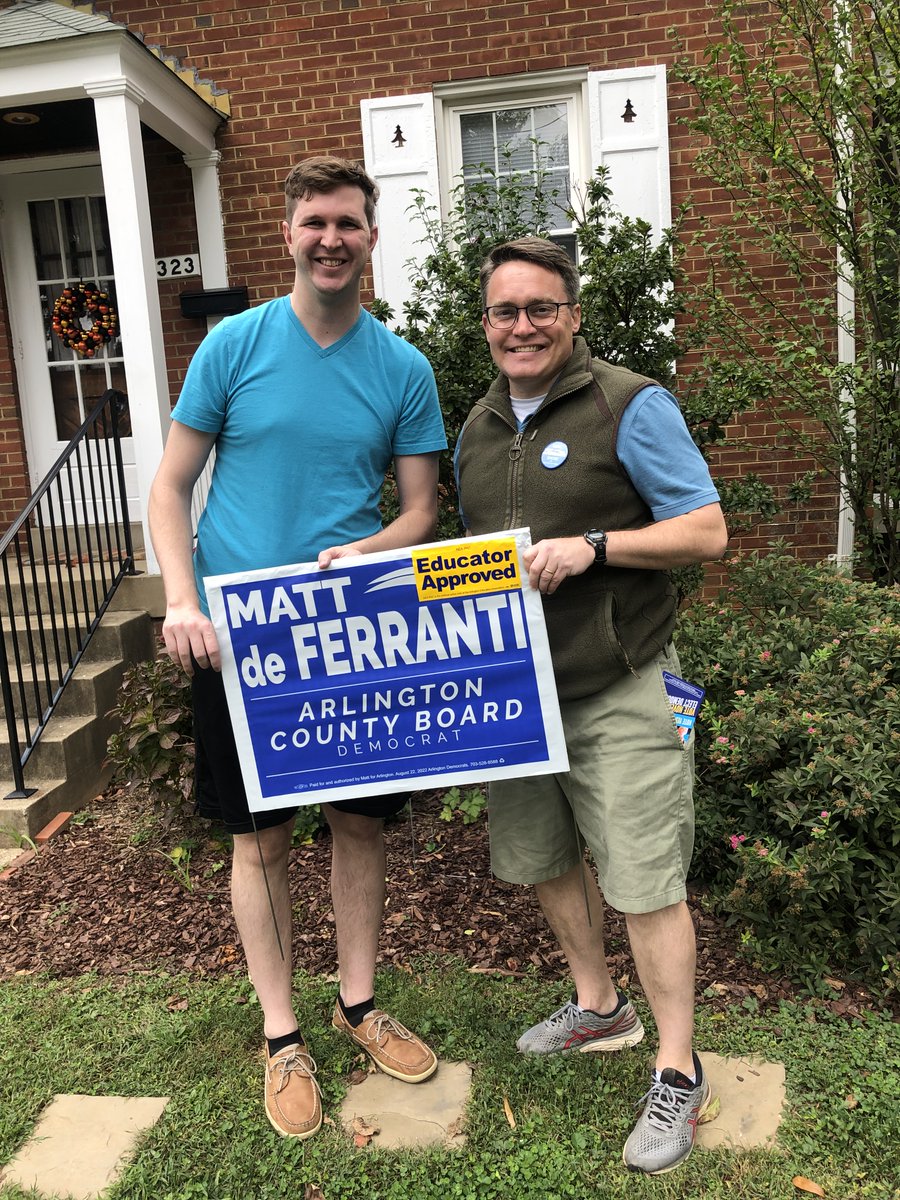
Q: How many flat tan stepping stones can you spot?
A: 3